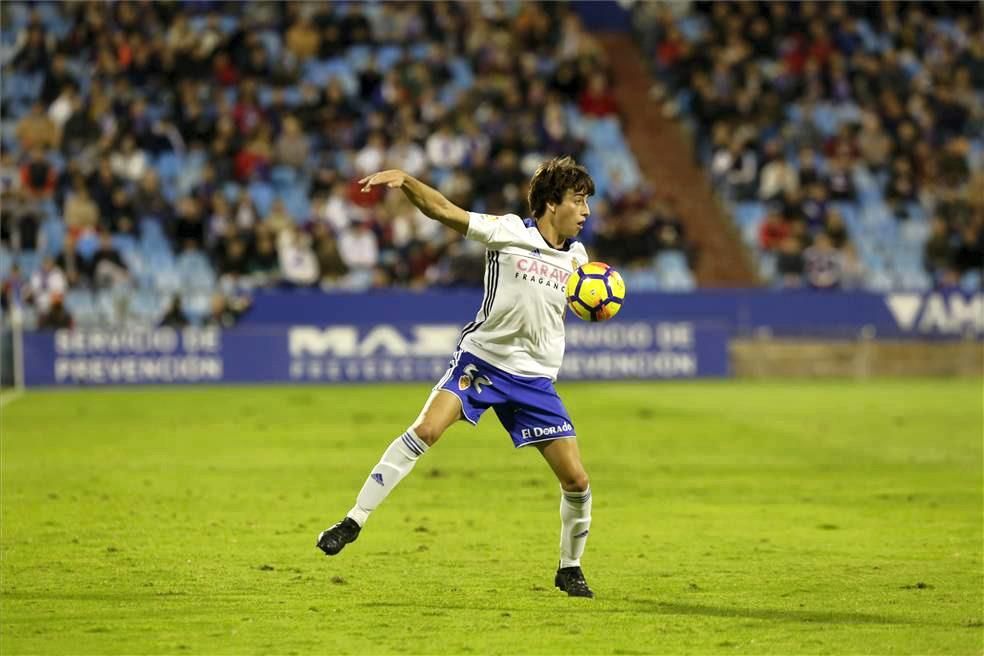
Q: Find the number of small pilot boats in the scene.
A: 0